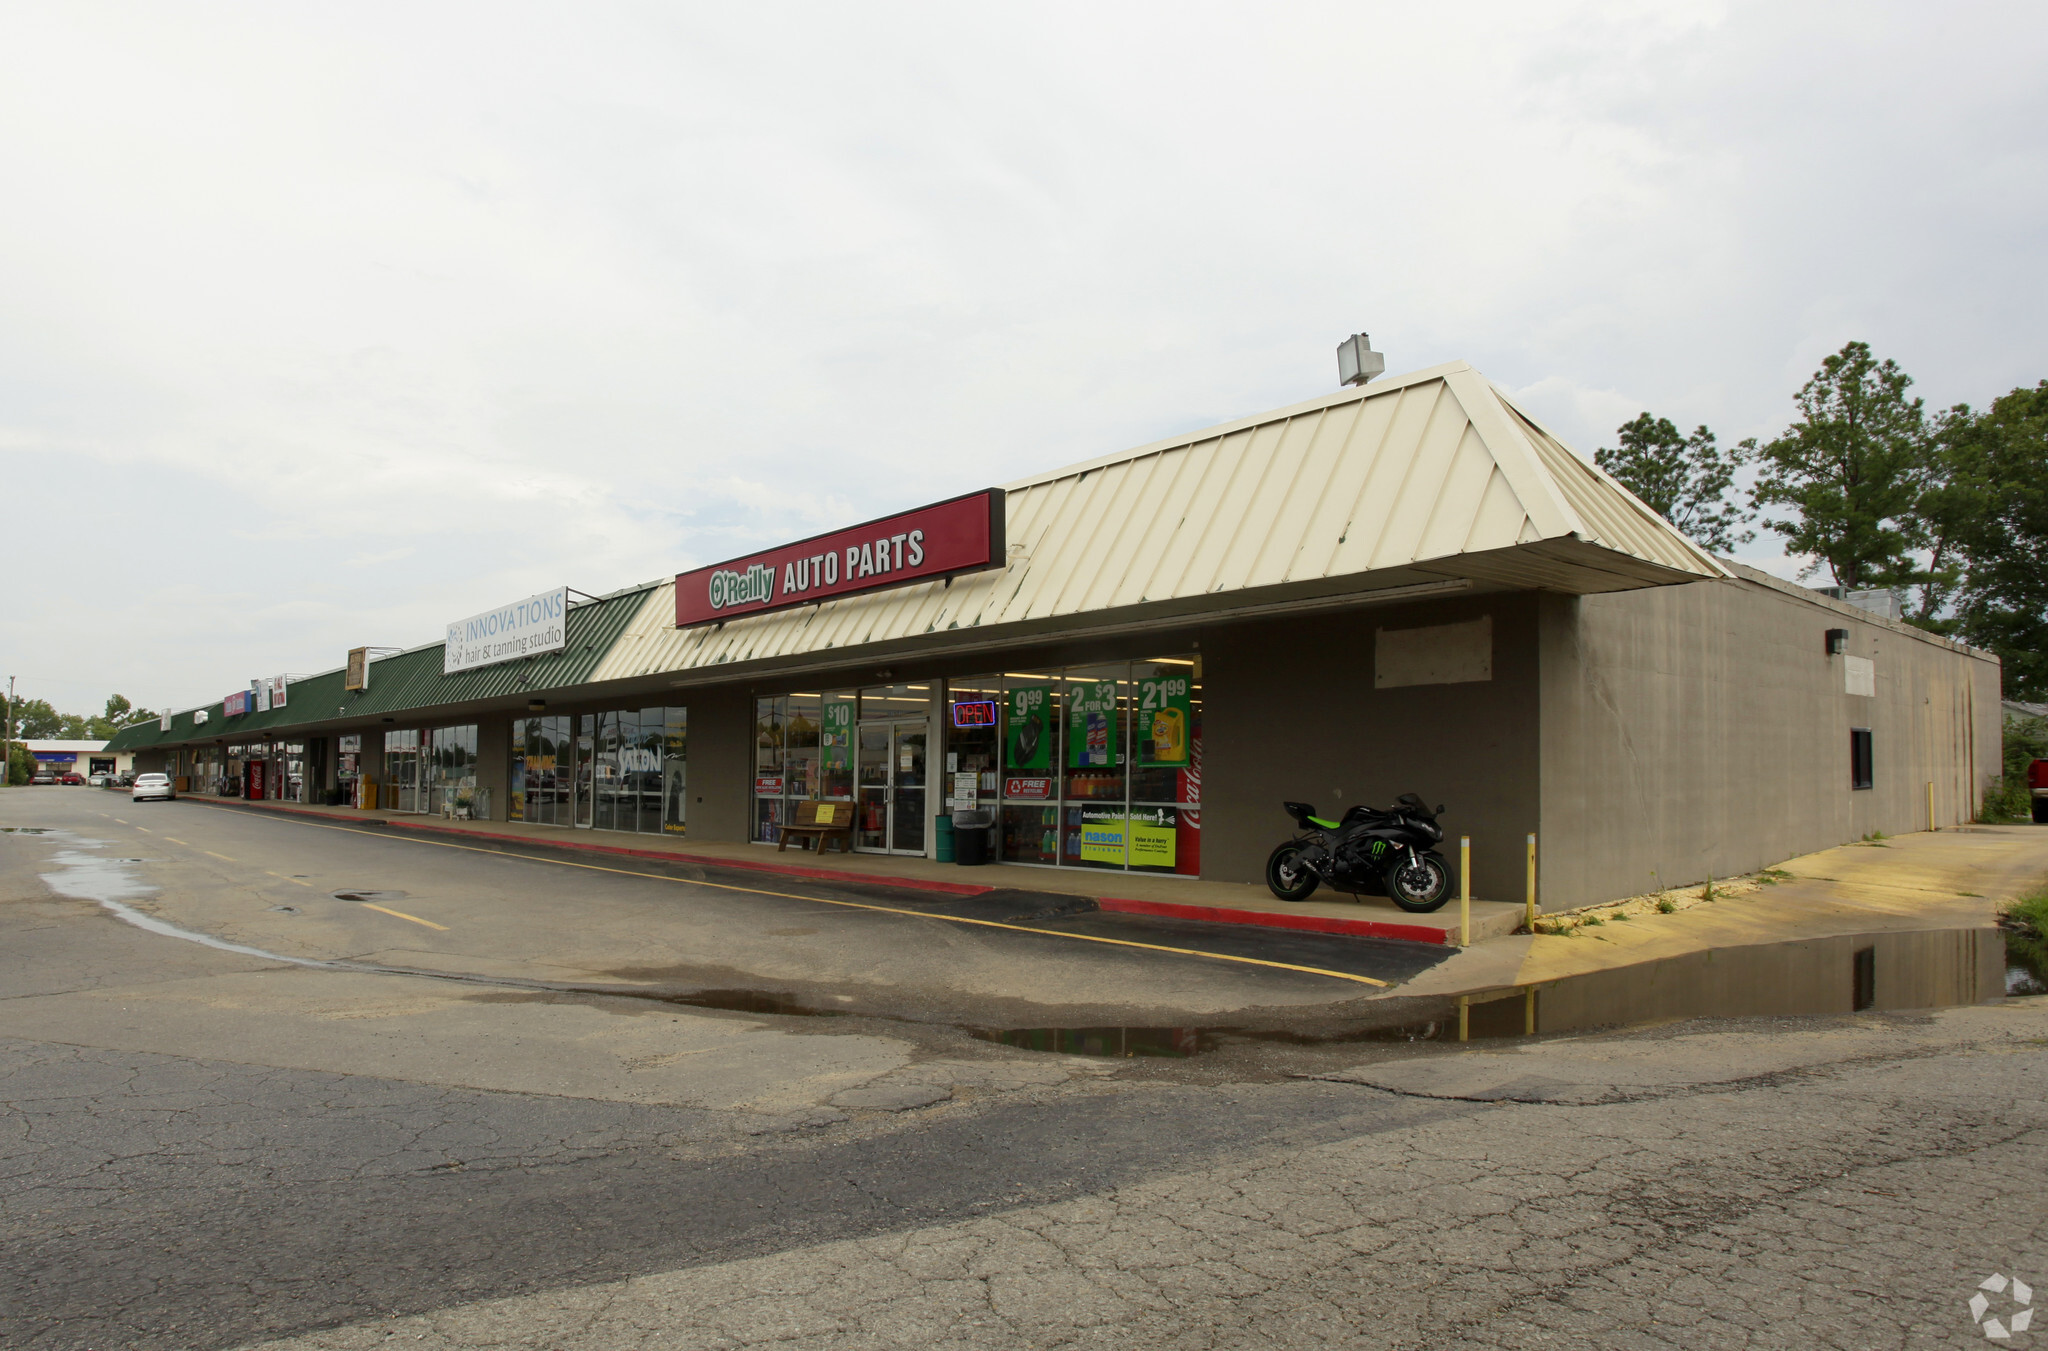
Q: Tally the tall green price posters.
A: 4